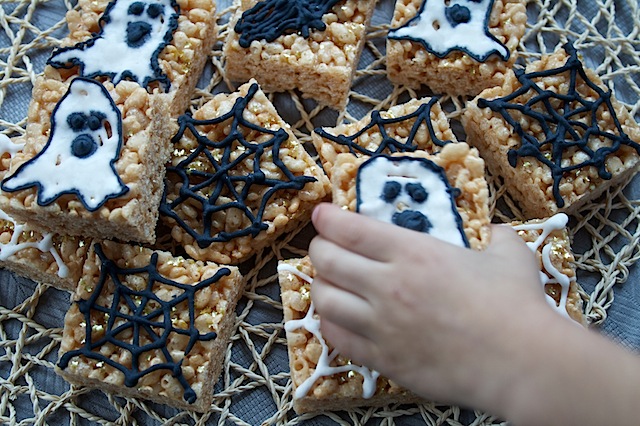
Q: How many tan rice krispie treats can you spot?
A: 12